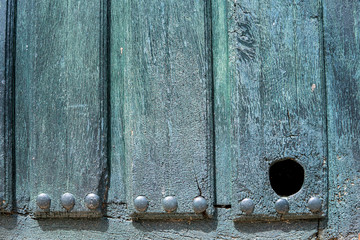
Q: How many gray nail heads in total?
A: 9